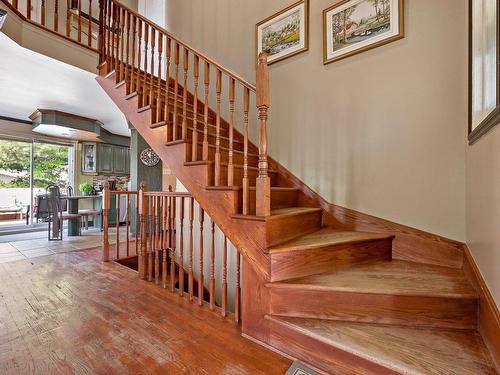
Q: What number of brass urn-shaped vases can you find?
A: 0